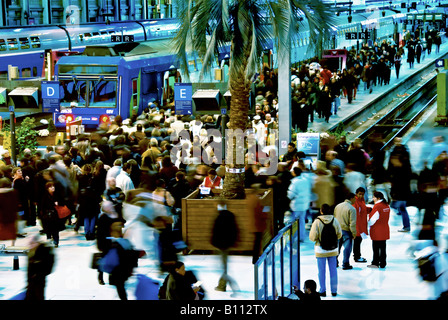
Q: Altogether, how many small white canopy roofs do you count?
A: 4